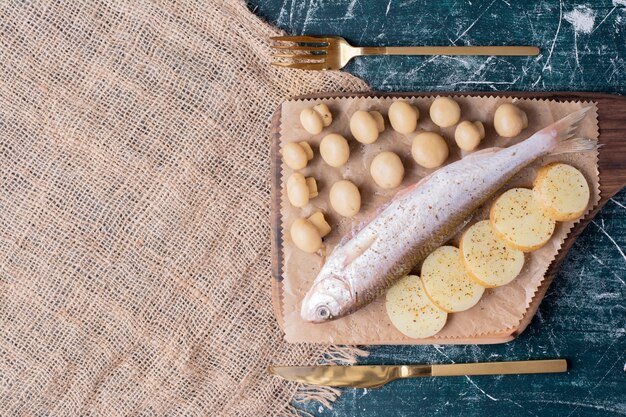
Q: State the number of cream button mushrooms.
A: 13